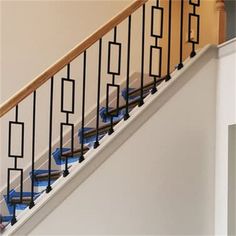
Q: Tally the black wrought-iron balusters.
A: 13